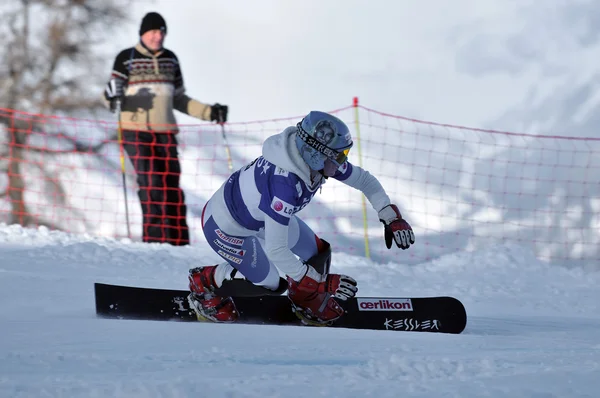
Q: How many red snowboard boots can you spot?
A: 2